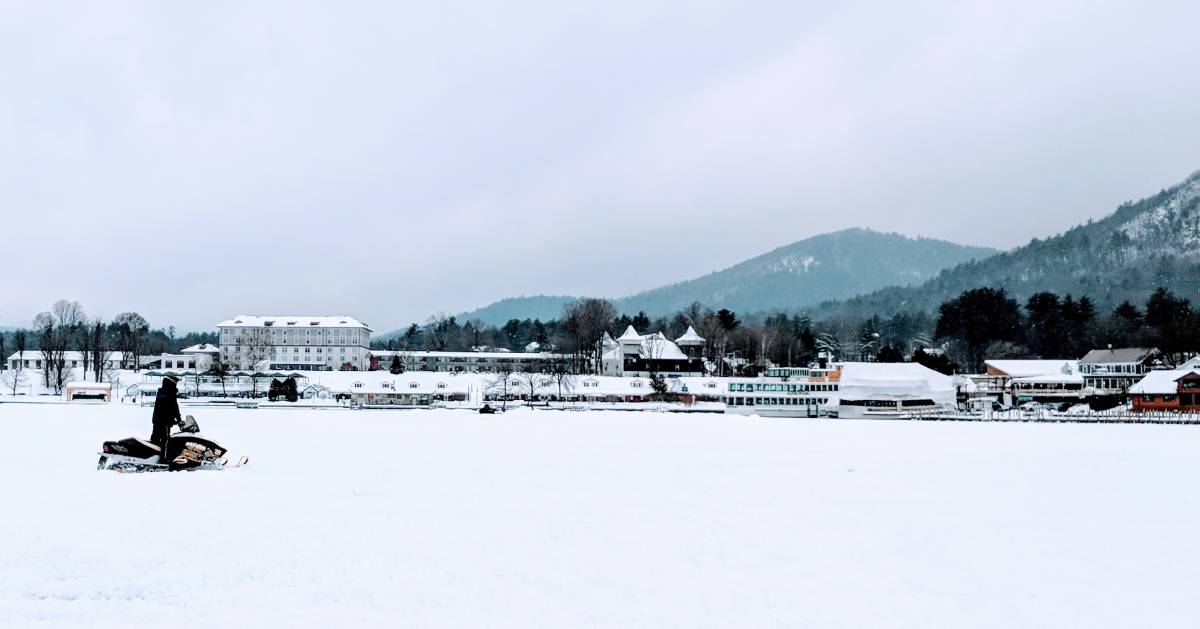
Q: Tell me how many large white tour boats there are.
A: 2